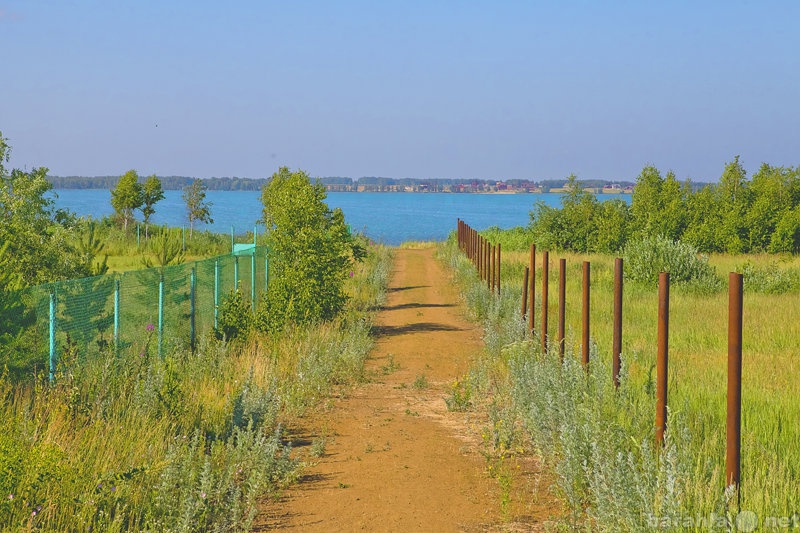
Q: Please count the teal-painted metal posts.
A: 12